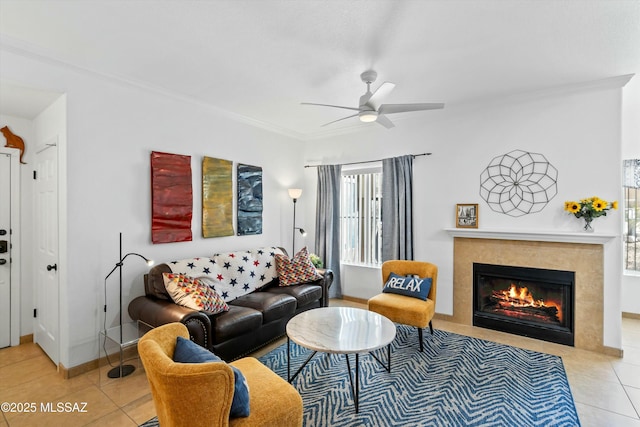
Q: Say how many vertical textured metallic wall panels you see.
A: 3